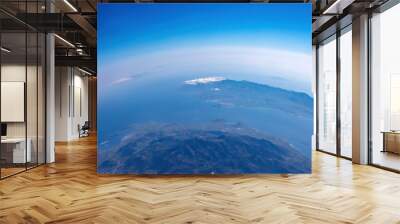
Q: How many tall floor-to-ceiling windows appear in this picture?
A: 3